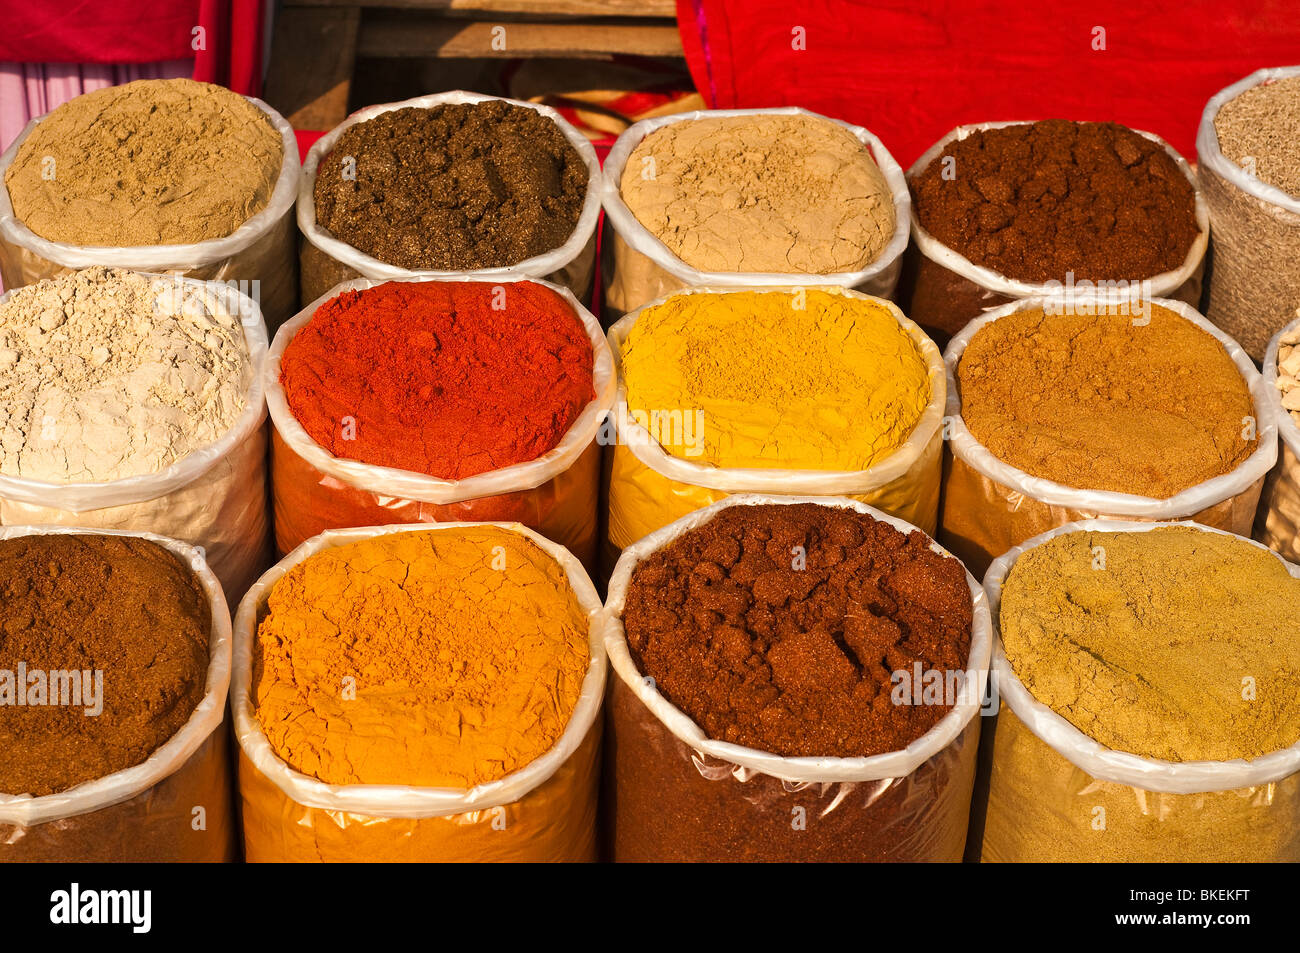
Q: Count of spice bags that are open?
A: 14